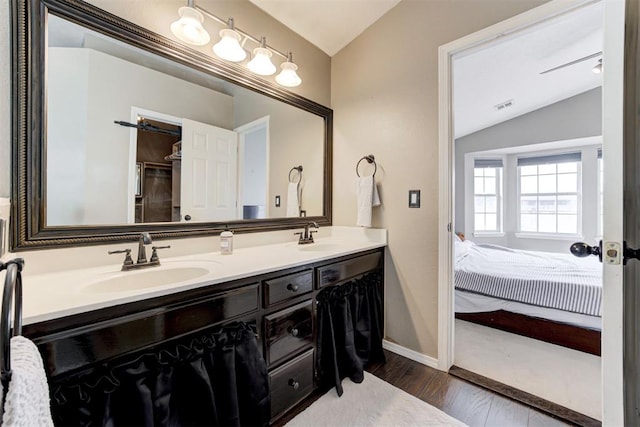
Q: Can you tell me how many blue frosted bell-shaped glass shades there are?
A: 0